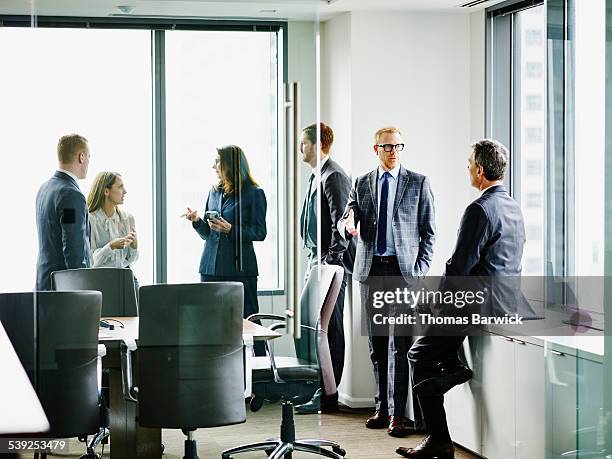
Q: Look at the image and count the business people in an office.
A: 6